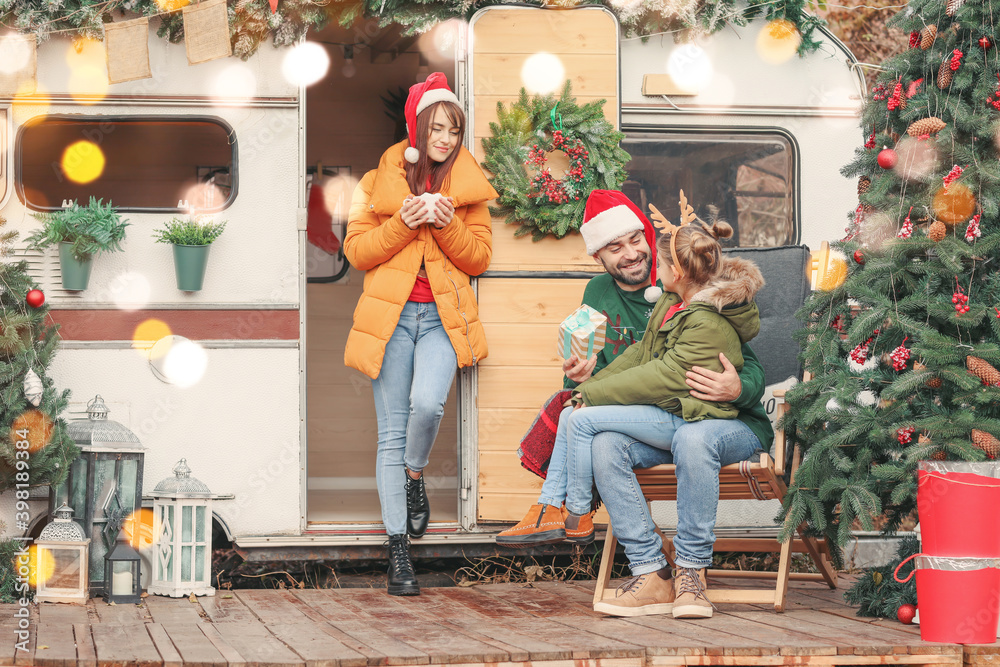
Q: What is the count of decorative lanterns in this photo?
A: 4